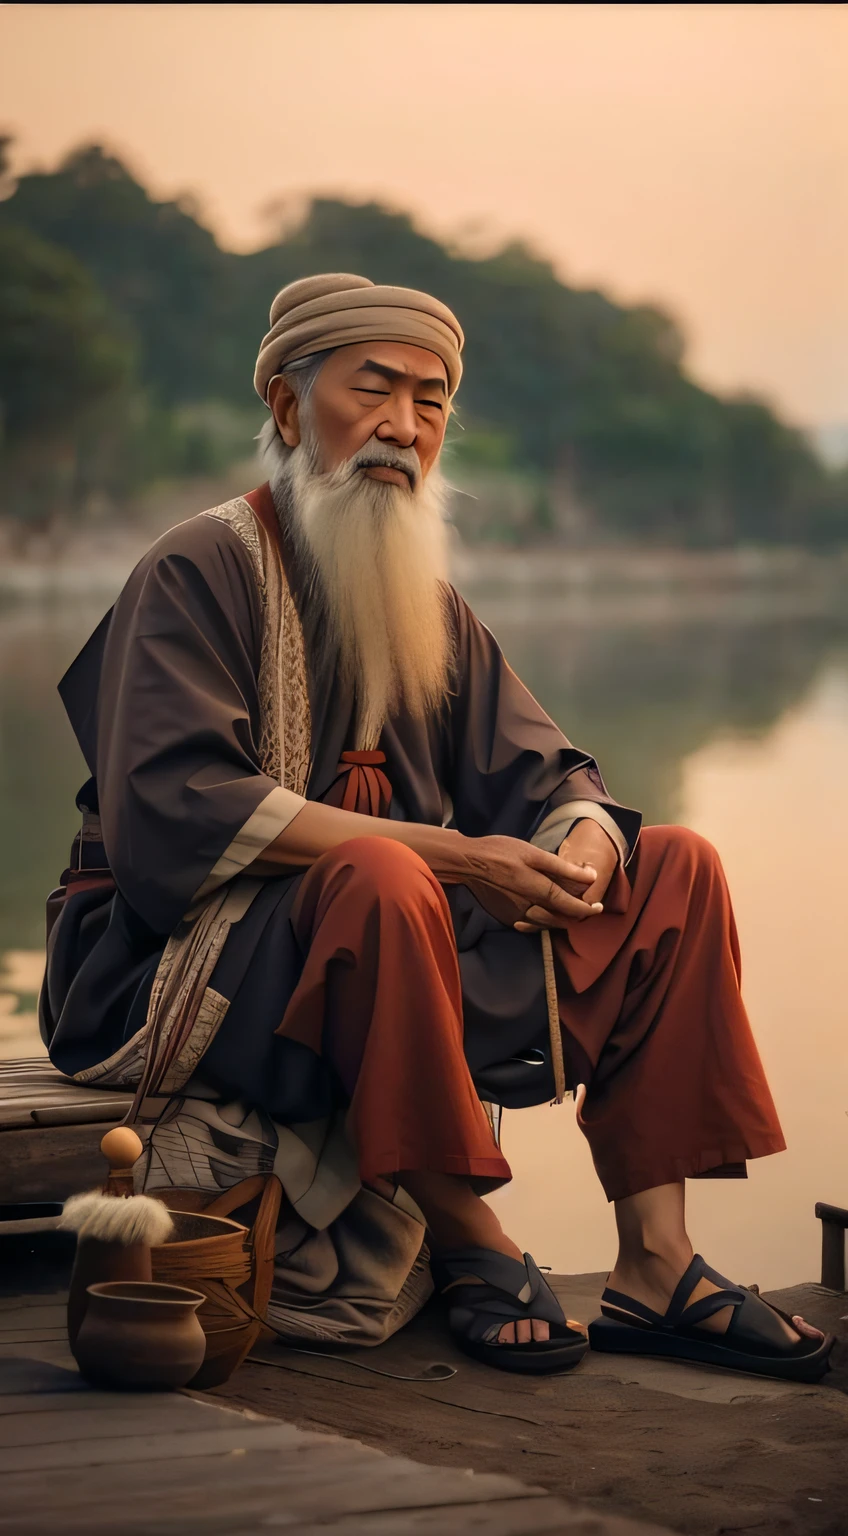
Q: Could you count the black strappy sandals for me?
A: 2